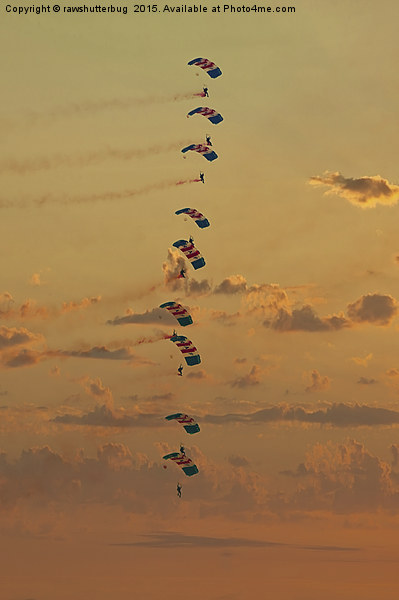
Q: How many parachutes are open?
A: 9